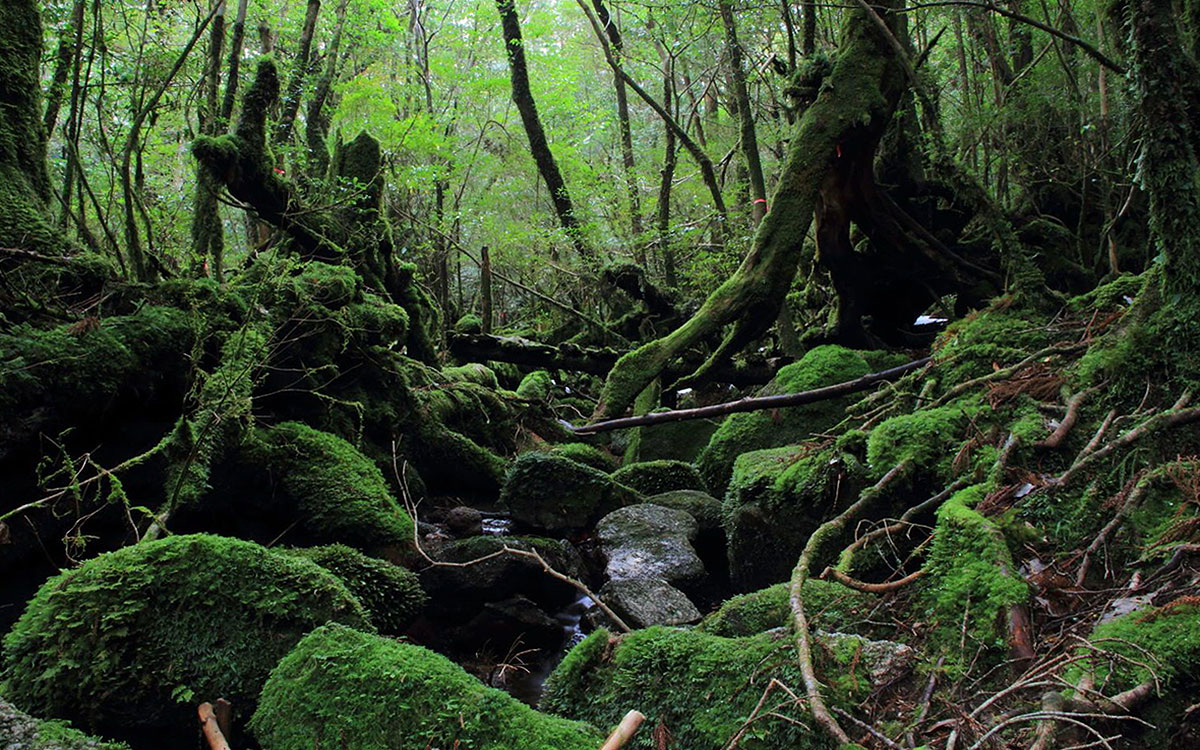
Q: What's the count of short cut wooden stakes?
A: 3